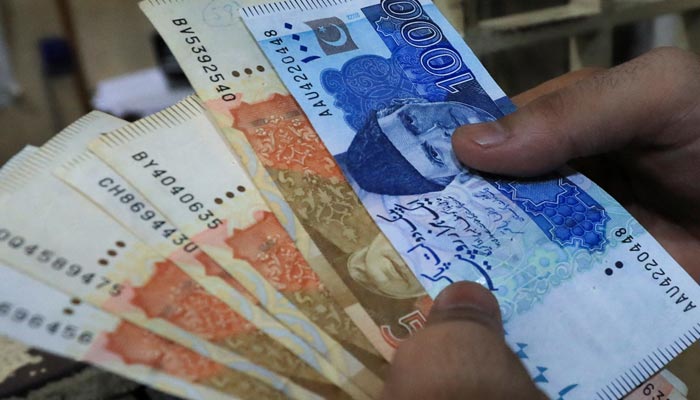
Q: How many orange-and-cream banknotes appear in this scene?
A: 5